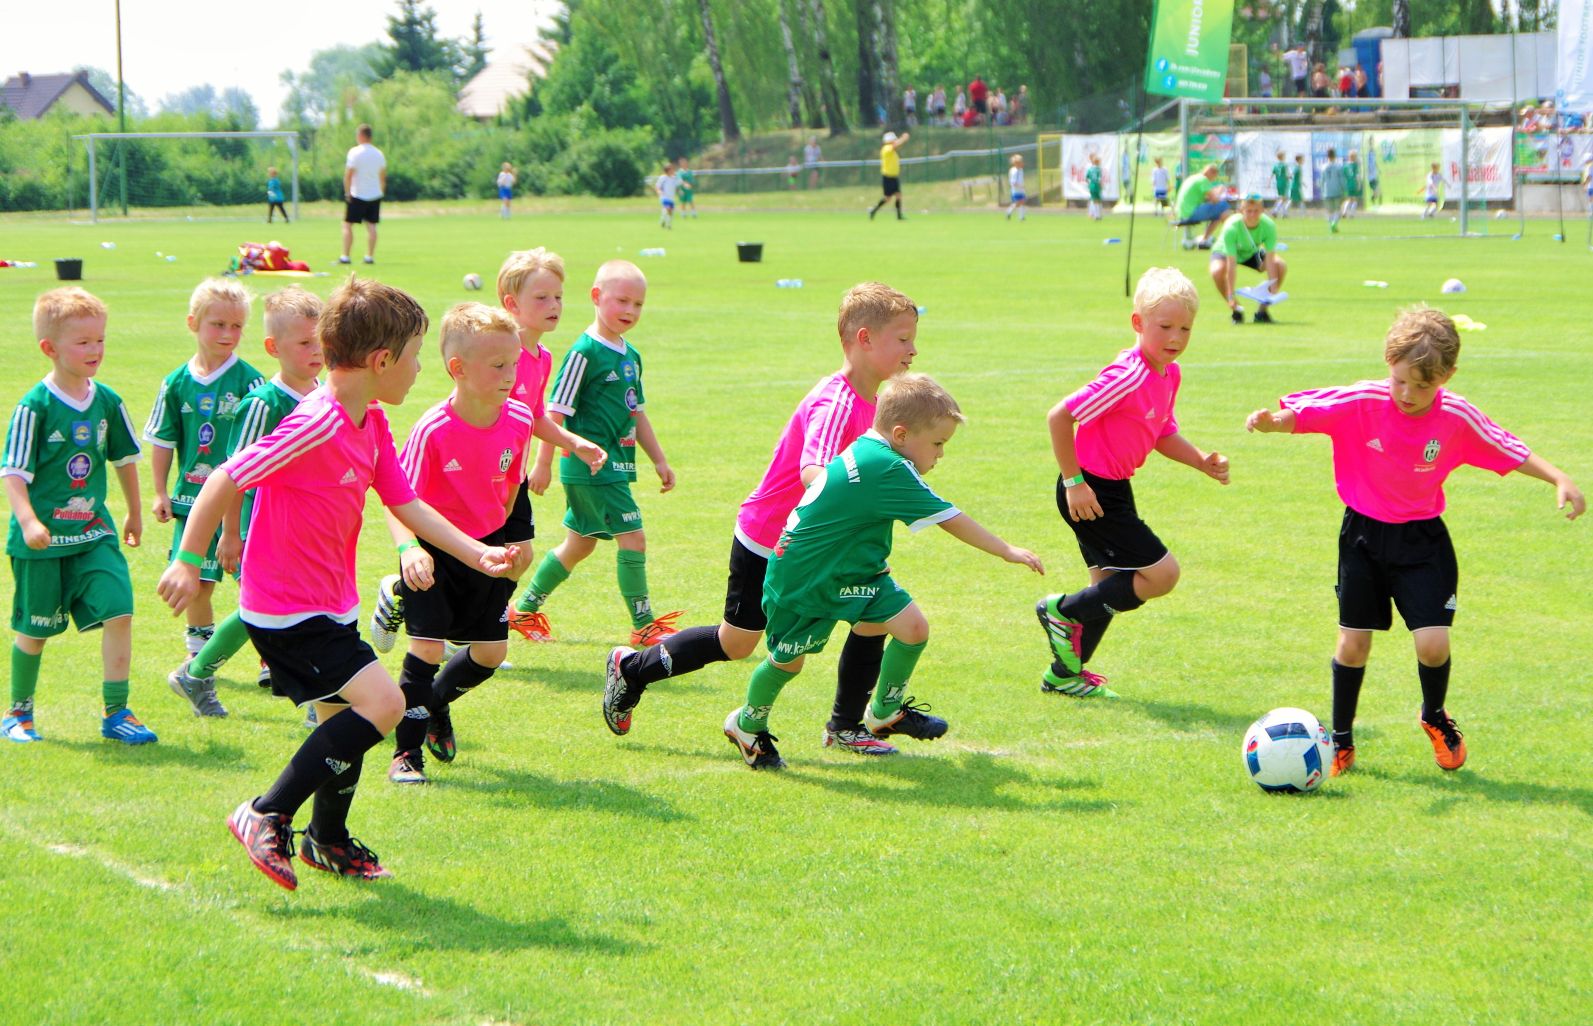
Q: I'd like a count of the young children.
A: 11